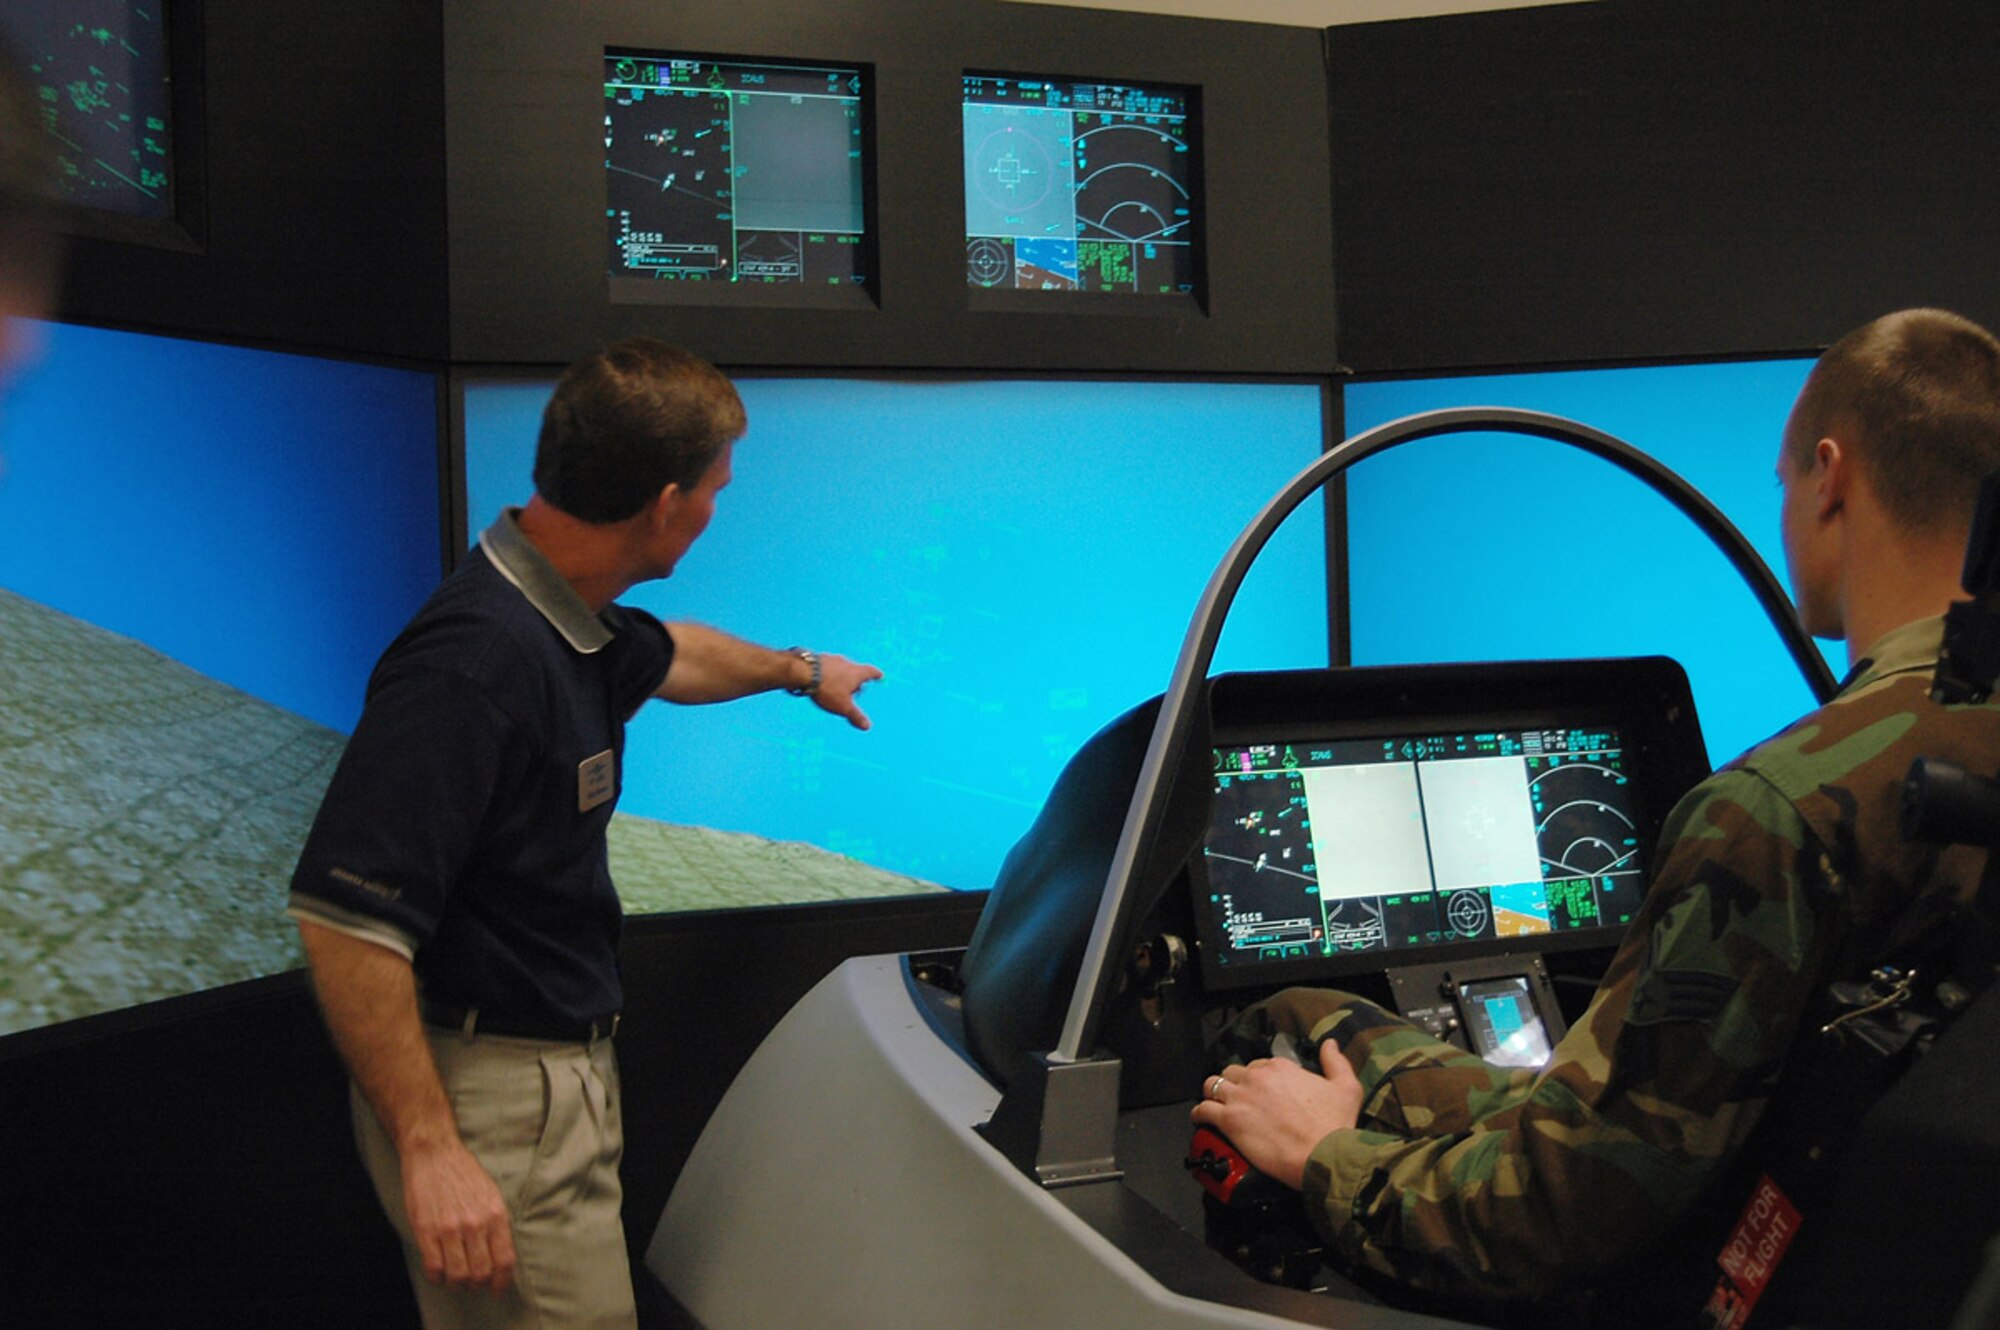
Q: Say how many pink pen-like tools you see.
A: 0